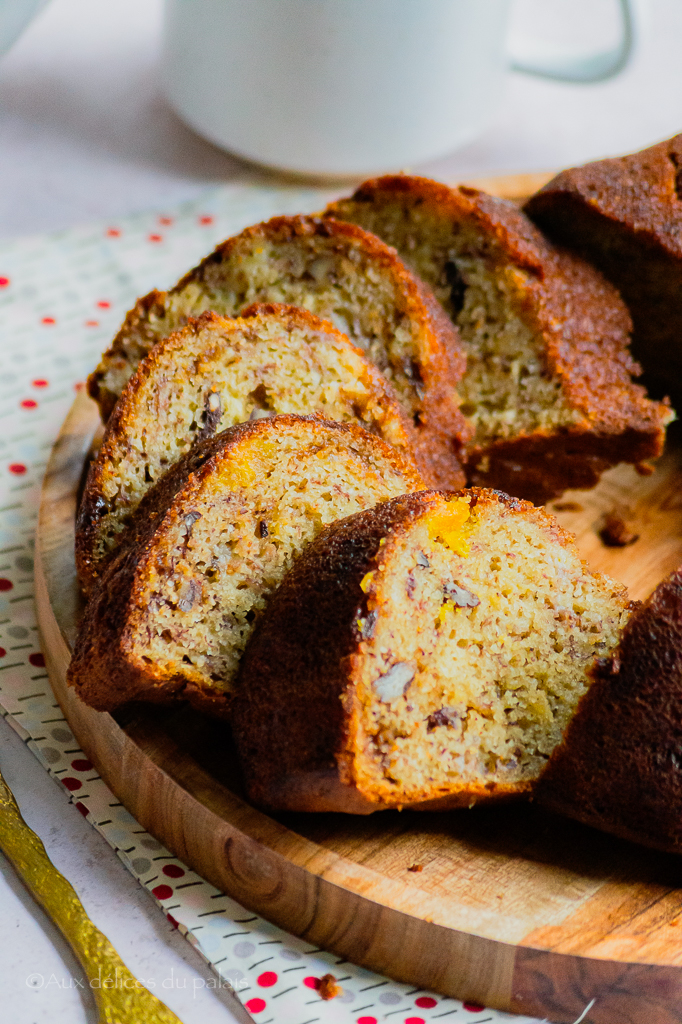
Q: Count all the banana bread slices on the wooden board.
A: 5